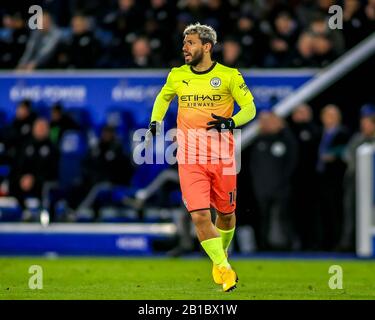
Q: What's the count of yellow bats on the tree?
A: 0